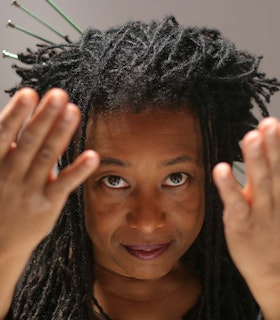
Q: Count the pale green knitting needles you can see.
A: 4